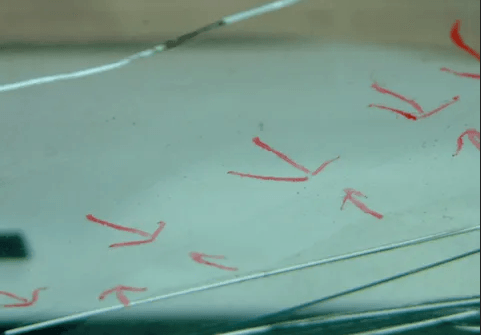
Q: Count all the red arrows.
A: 9